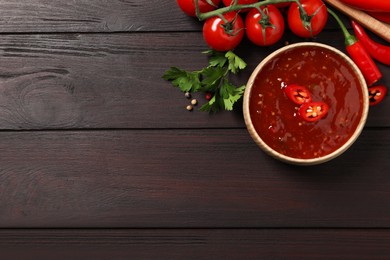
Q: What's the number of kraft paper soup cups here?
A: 0